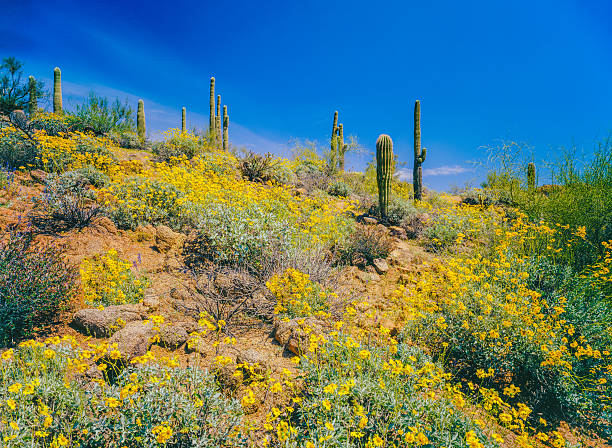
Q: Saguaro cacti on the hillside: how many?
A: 12